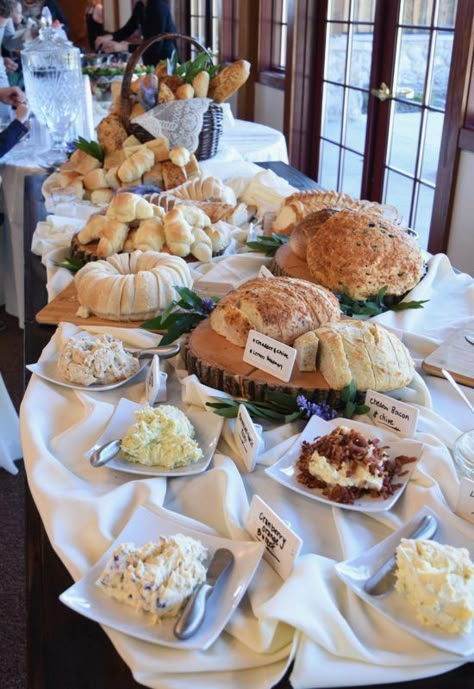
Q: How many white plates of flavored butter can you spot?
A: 5